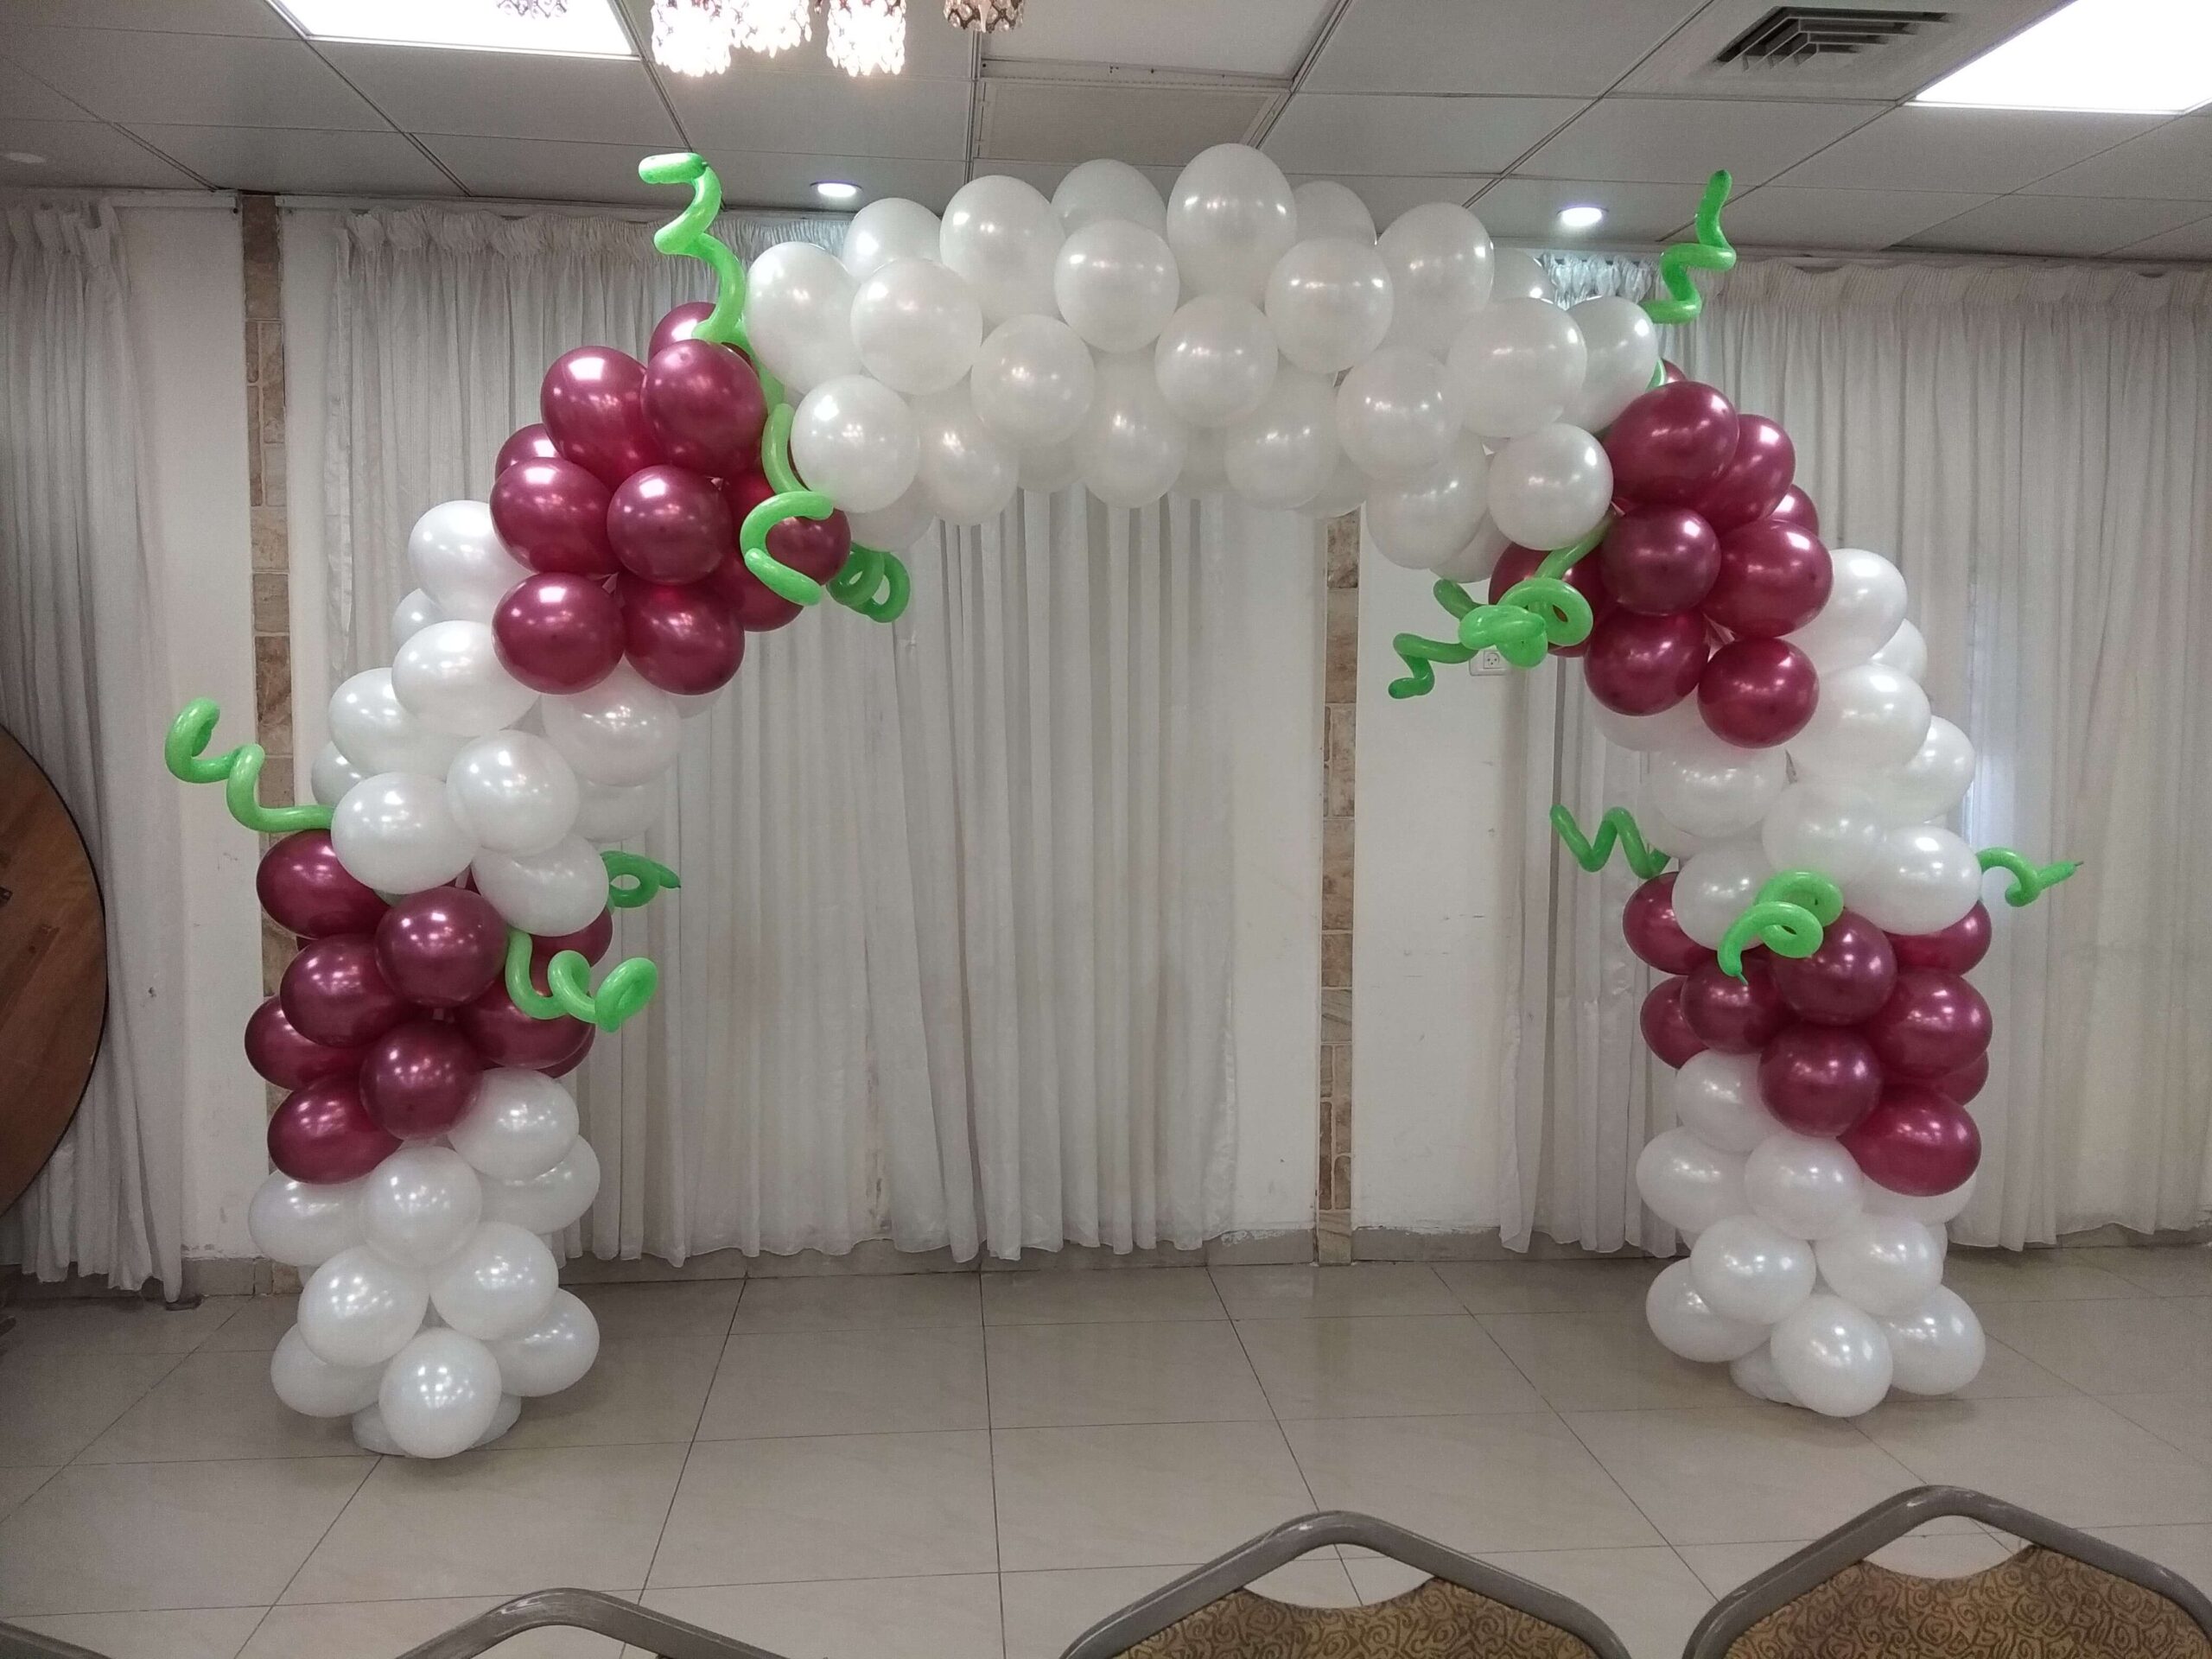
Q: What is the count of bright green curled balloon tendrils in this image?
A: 12